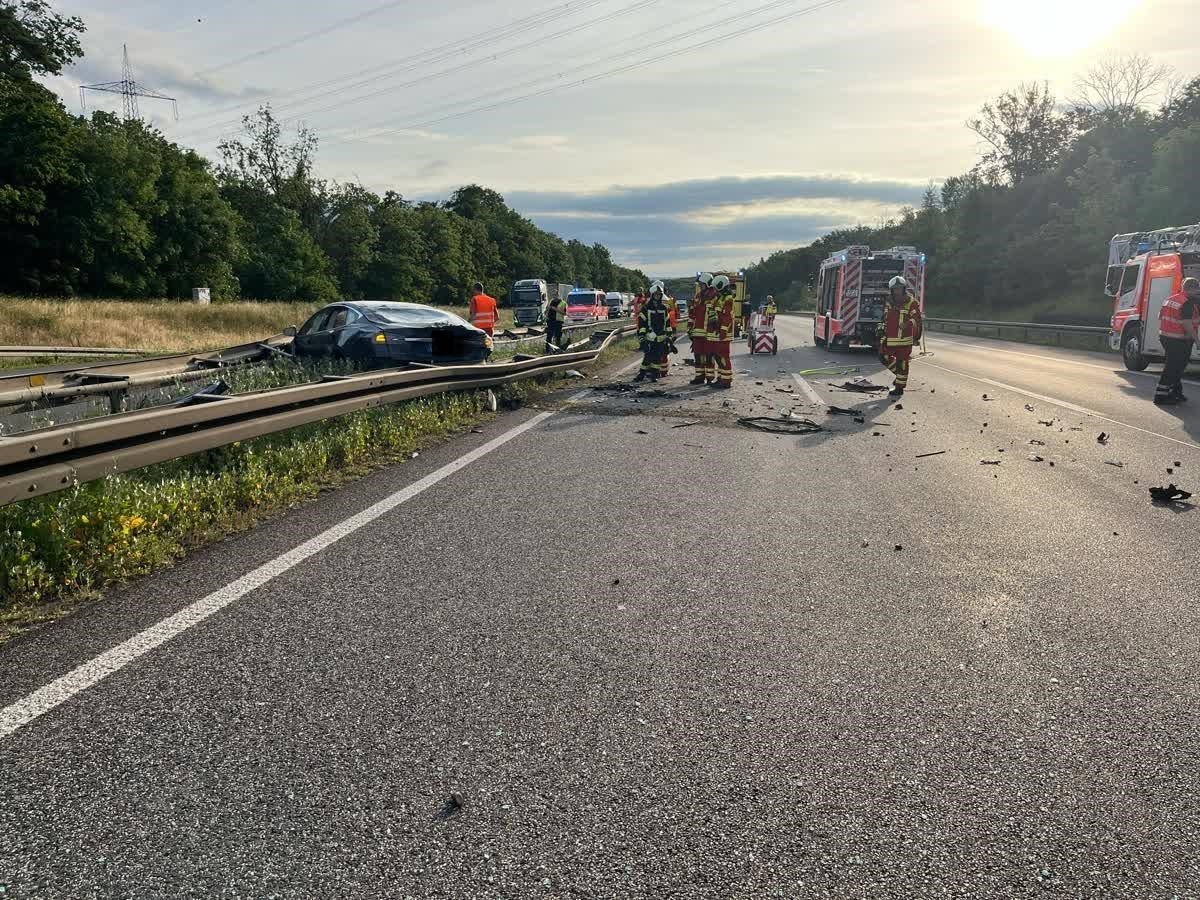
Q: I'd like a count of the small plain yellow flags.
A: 0